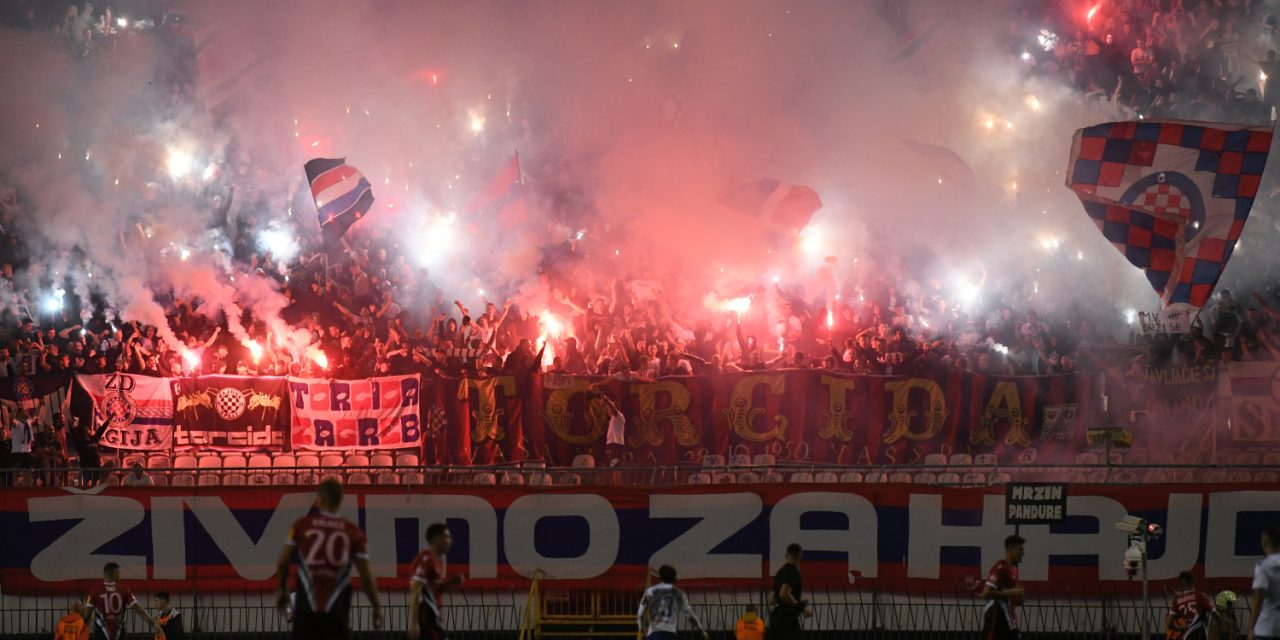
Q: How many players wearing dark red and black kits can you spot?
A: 5